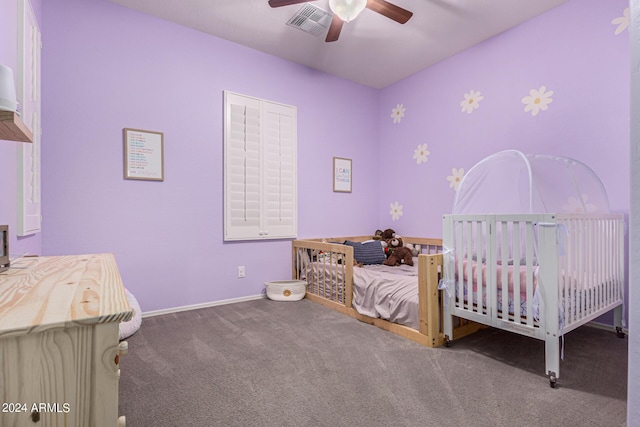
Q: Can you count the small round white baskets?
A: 1